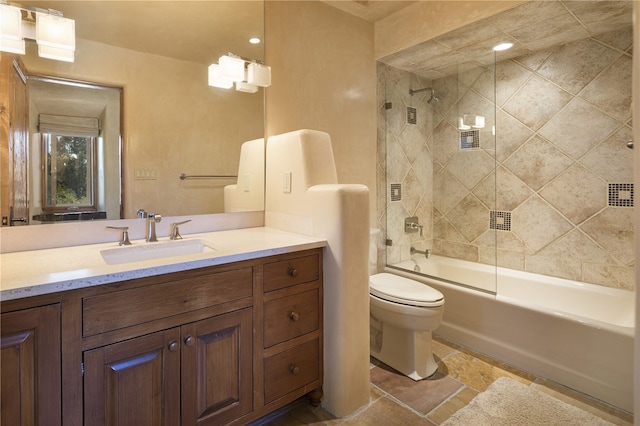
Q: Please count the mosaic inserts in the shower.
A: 5